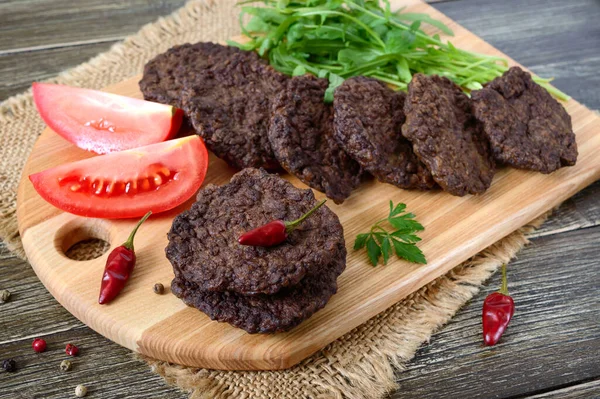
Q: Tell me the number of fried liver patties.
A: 8